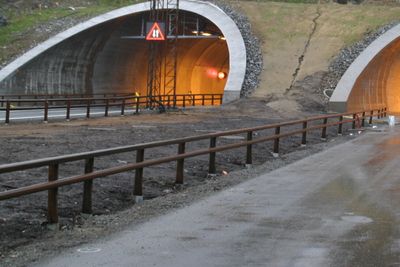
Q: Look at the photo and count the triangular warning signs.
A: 1